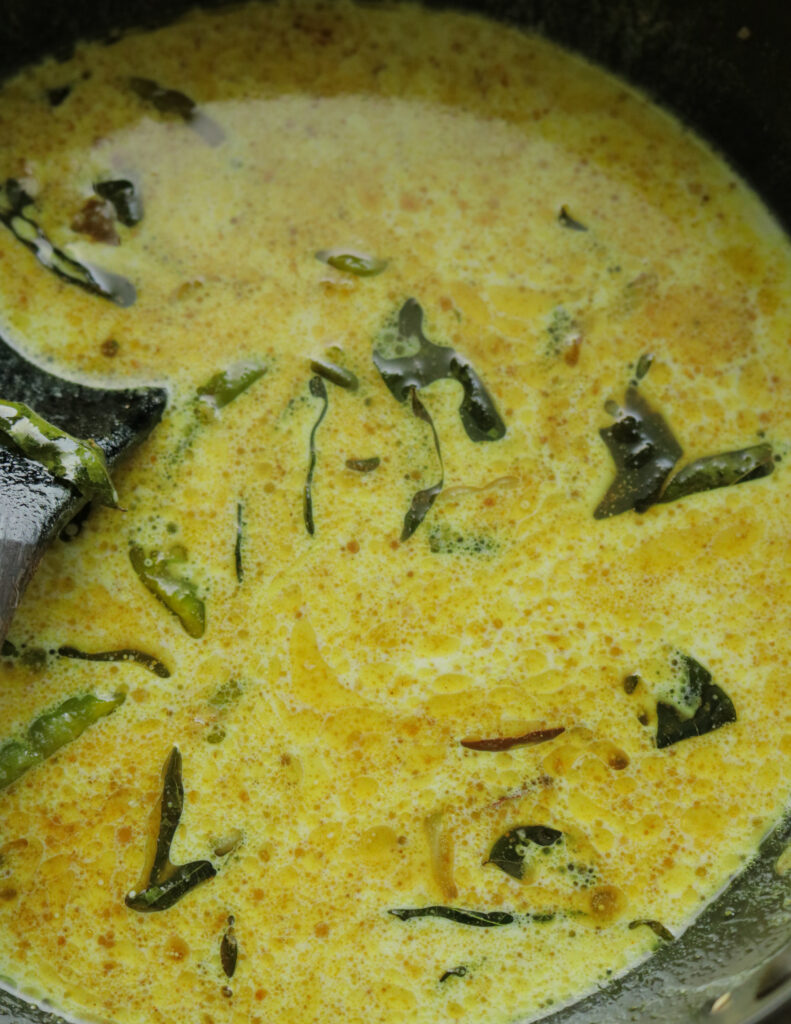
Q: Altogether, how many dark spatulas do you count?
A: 1